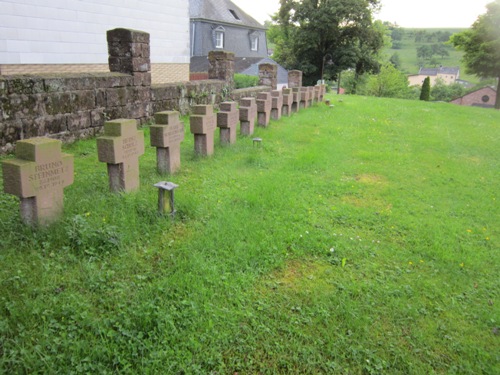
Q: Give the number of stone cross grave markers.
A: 14